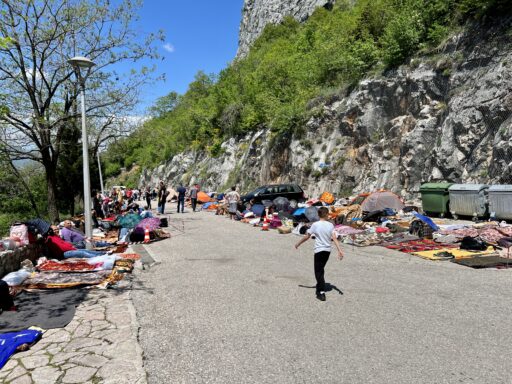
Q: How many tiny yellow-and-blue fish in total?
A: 0